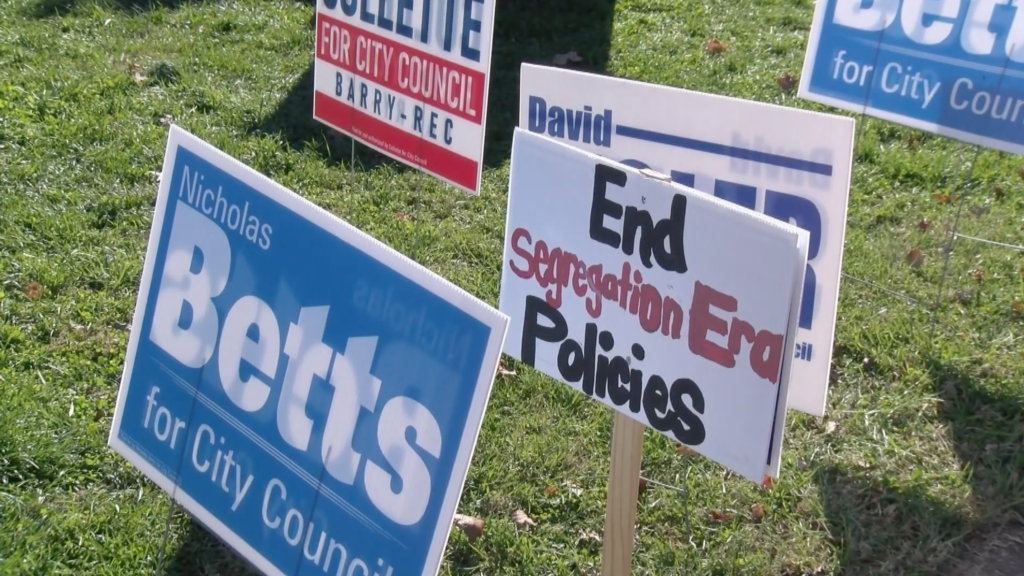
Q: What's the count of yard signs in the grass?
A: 5